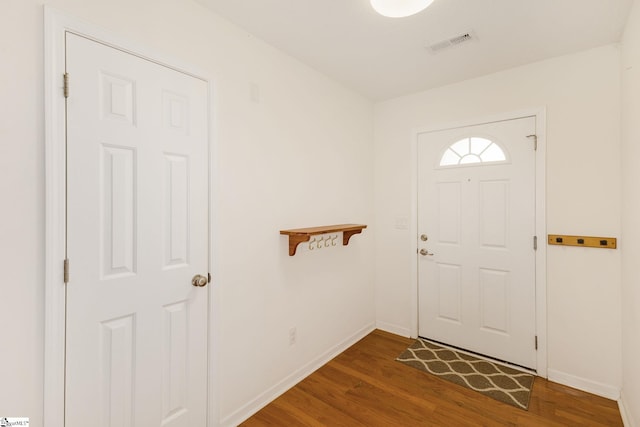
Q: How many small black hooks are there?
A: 3